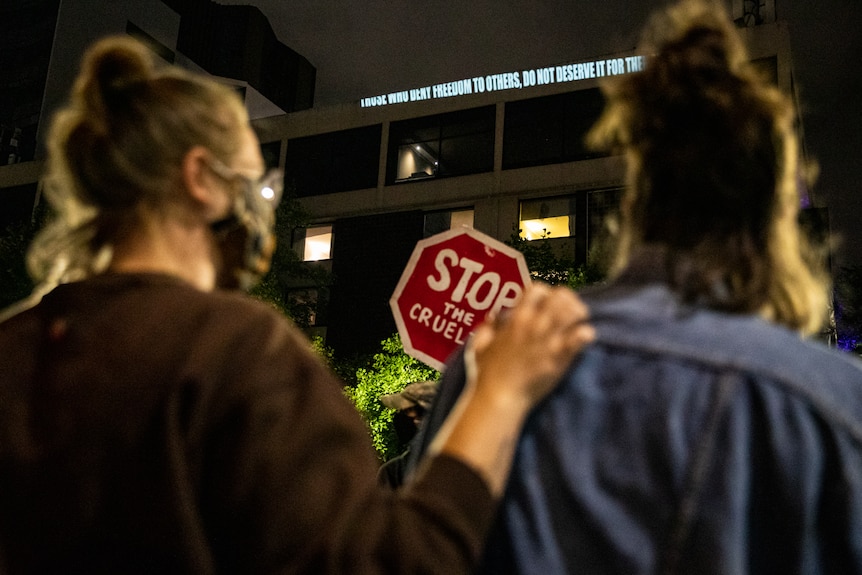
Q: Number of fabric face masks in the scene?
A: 1